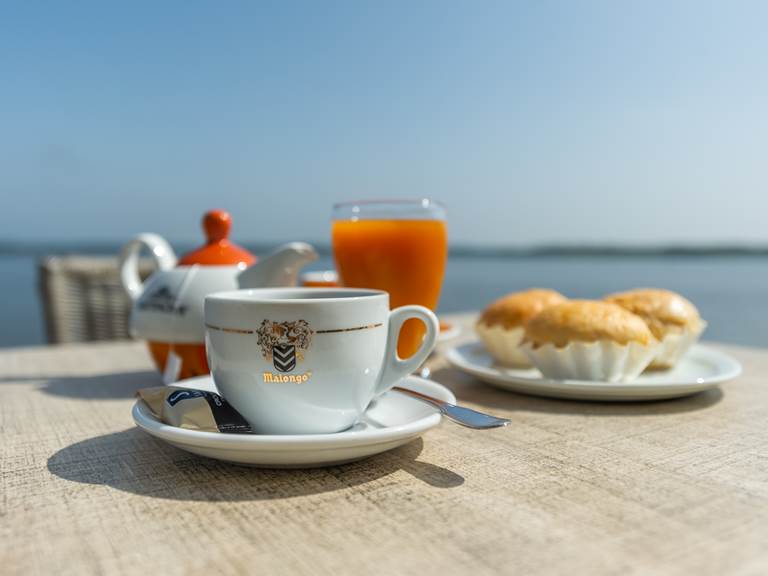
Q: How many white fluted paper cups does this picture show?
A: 3